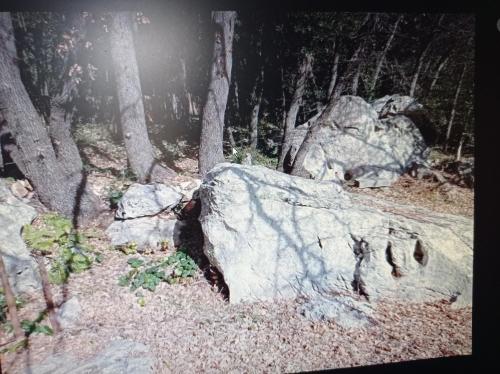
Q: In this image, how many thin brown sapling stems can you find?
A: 2